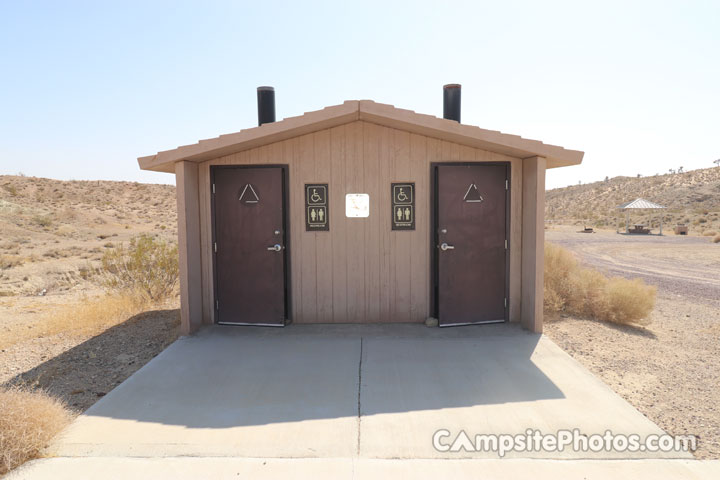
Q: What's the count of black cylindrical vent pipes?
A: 2